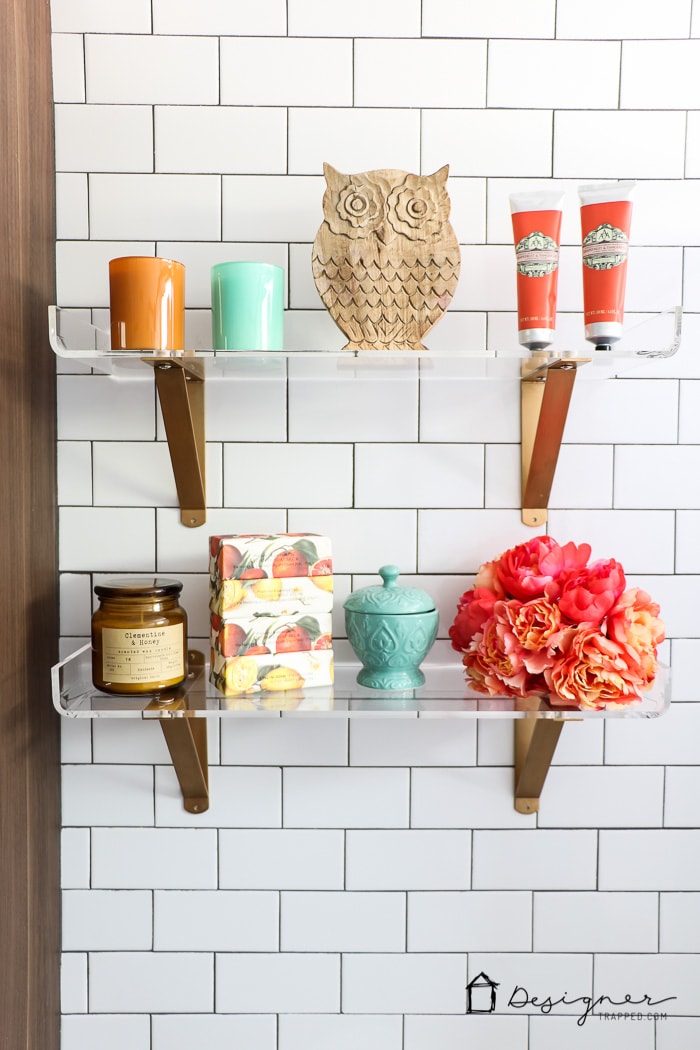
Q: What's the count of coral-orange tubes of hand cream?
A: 2